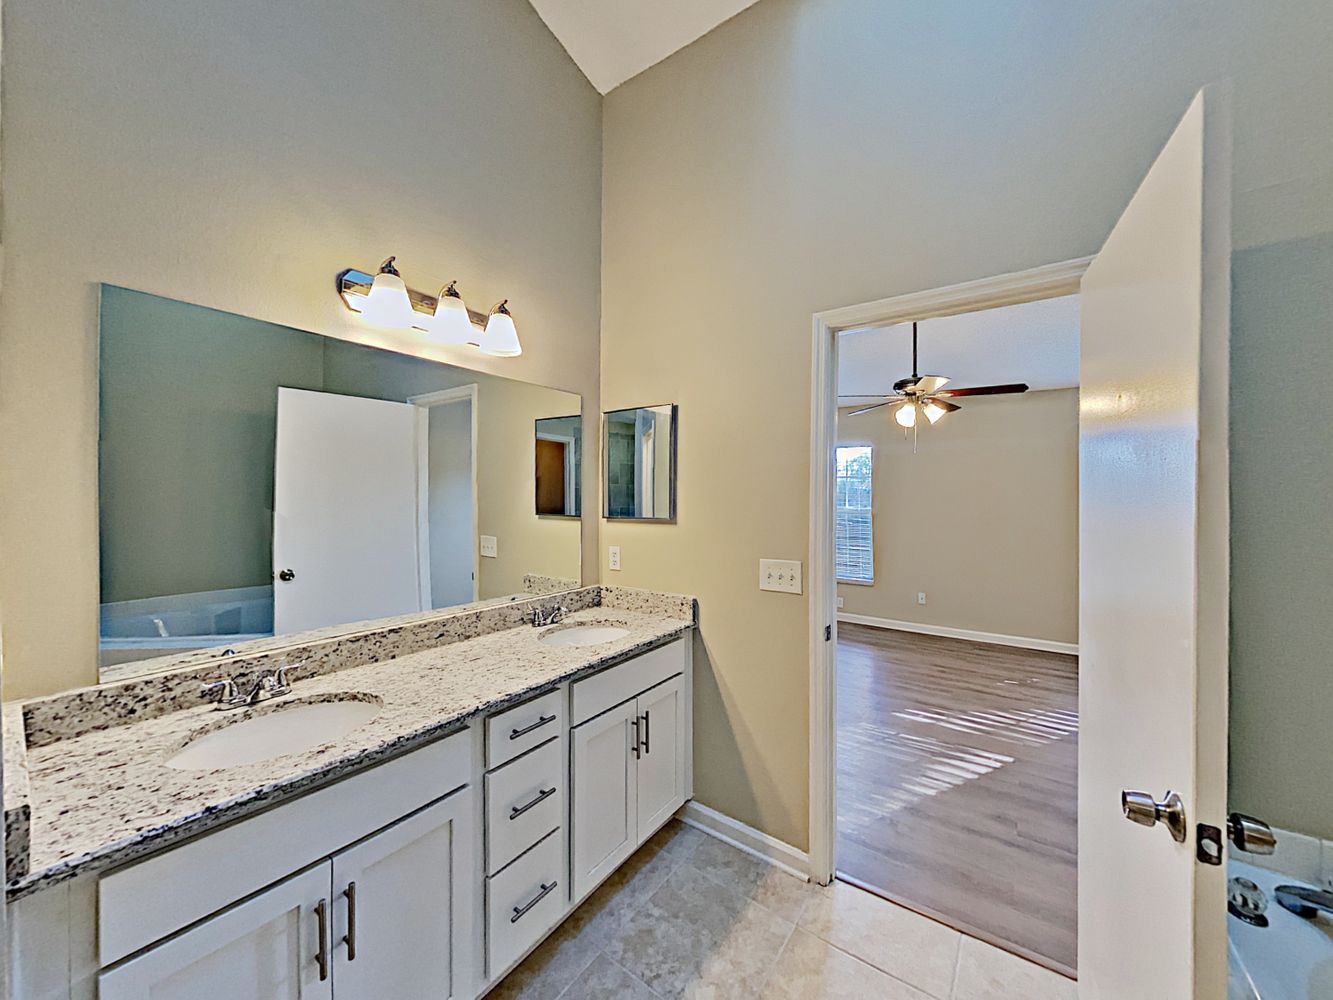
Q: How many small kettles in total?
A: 0